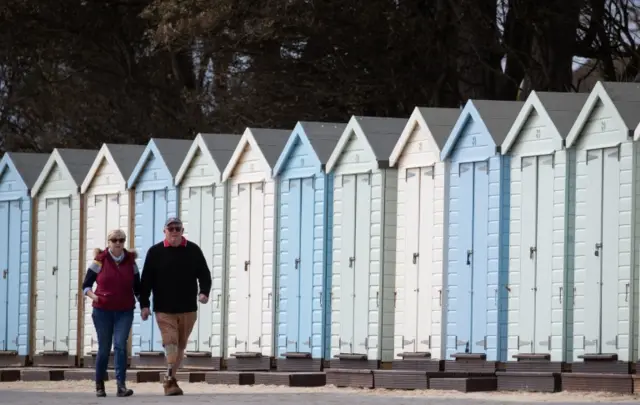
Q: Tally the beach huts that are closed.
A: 12